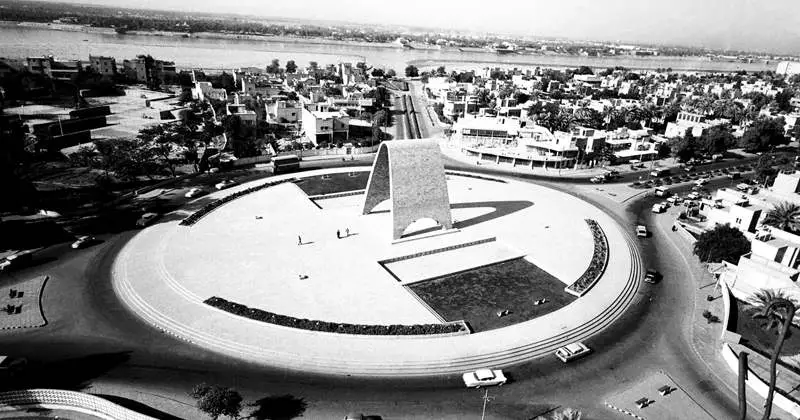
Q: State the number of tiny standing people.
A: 3